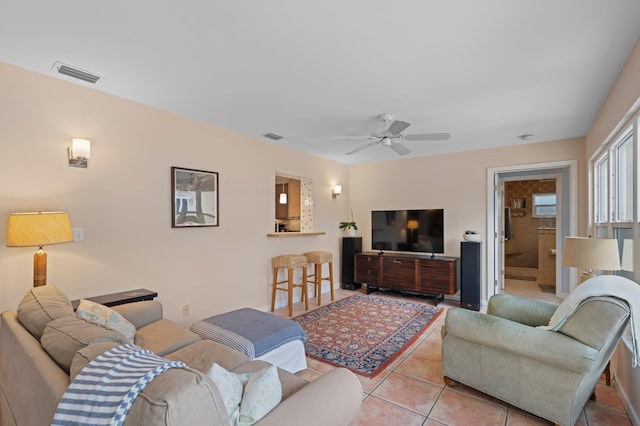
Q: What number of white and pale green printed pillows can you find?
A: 3